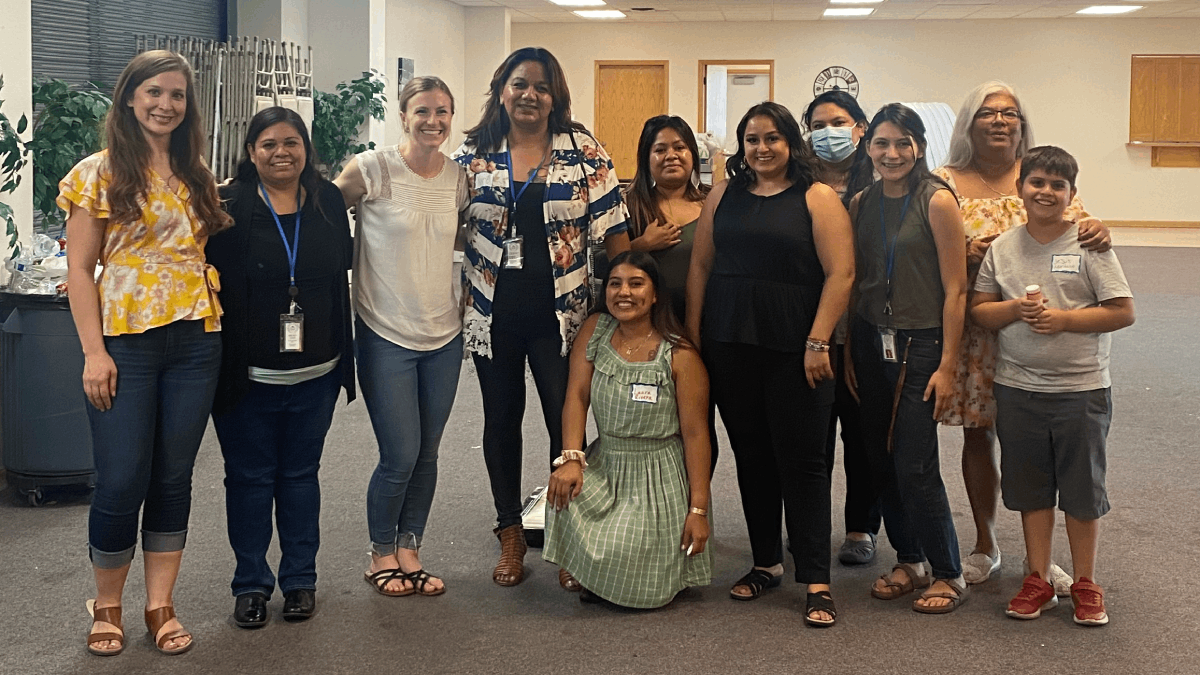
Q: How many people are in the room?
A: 11